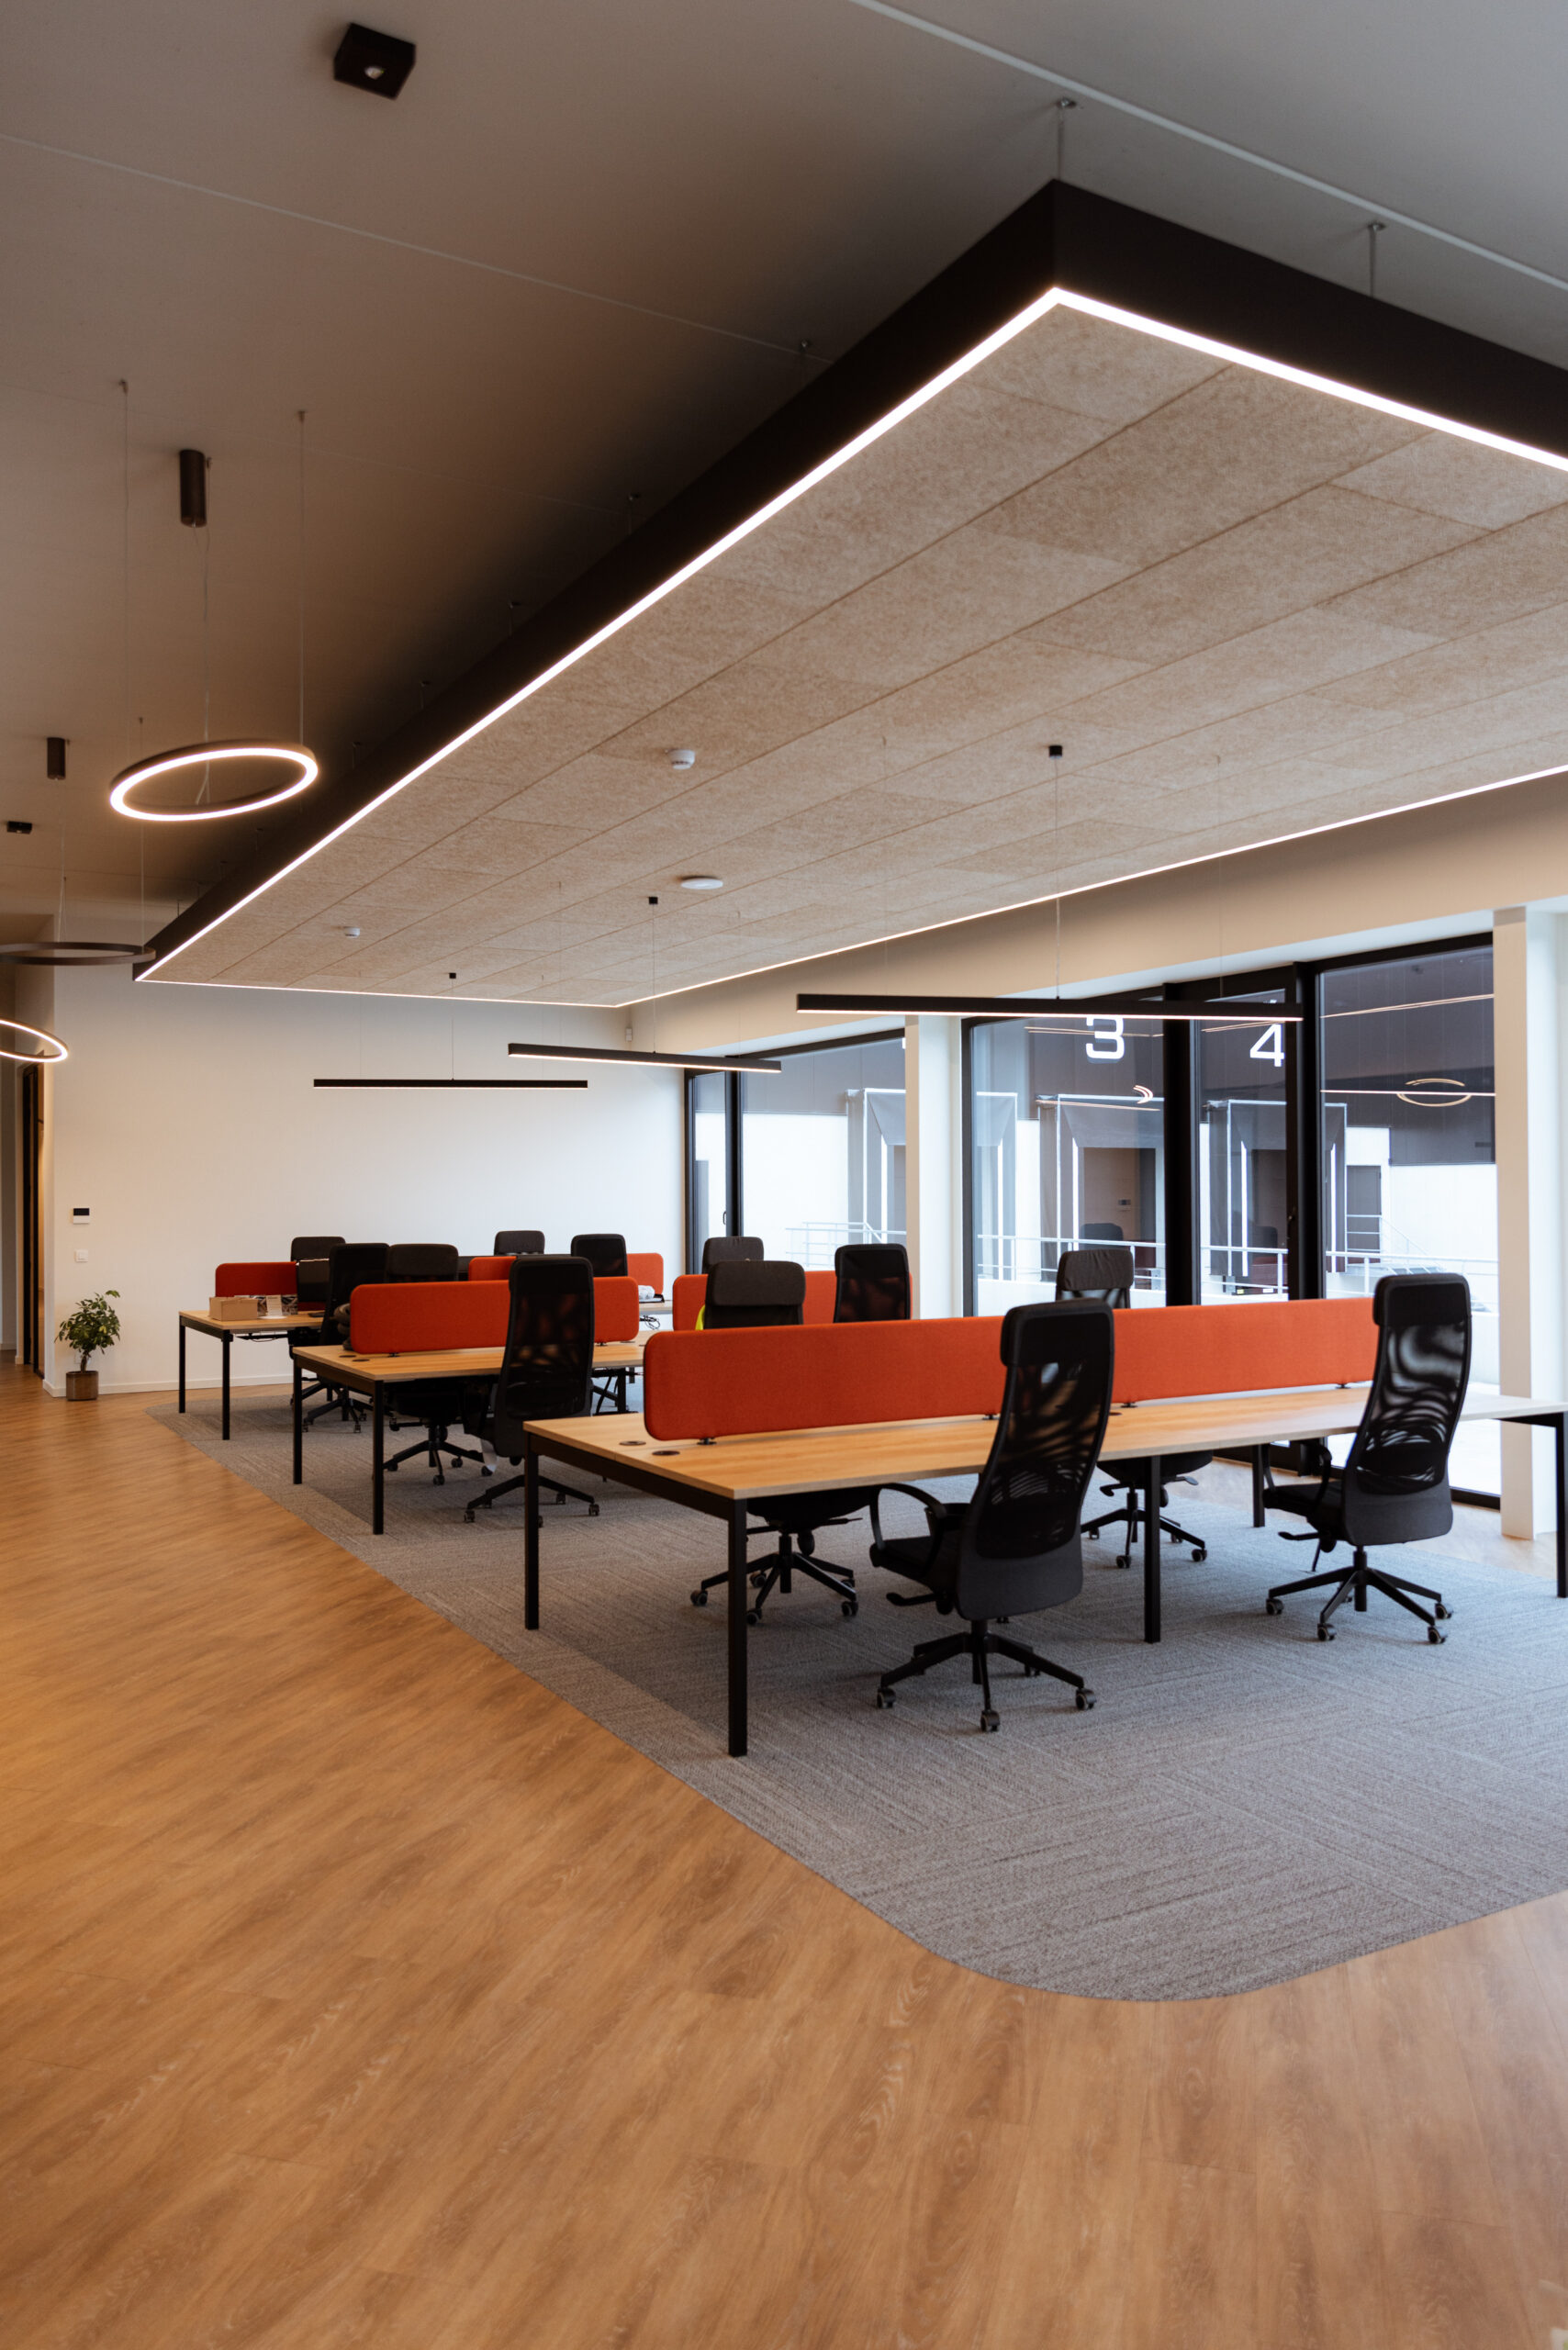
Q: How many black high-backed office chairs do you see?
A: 12